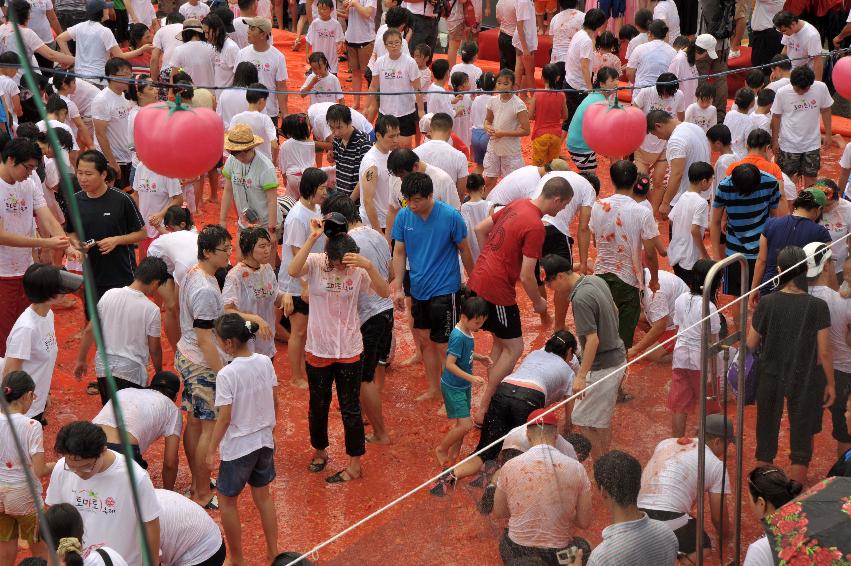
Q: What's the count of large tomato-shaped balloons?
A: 3